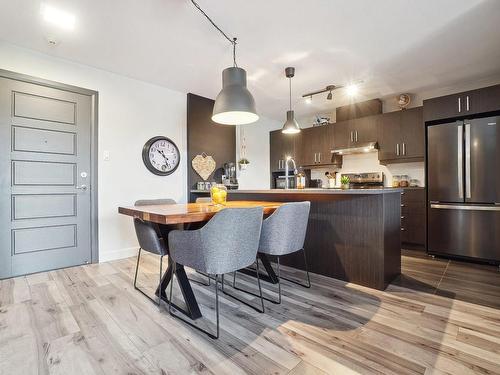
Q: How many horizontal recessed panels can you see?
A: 5